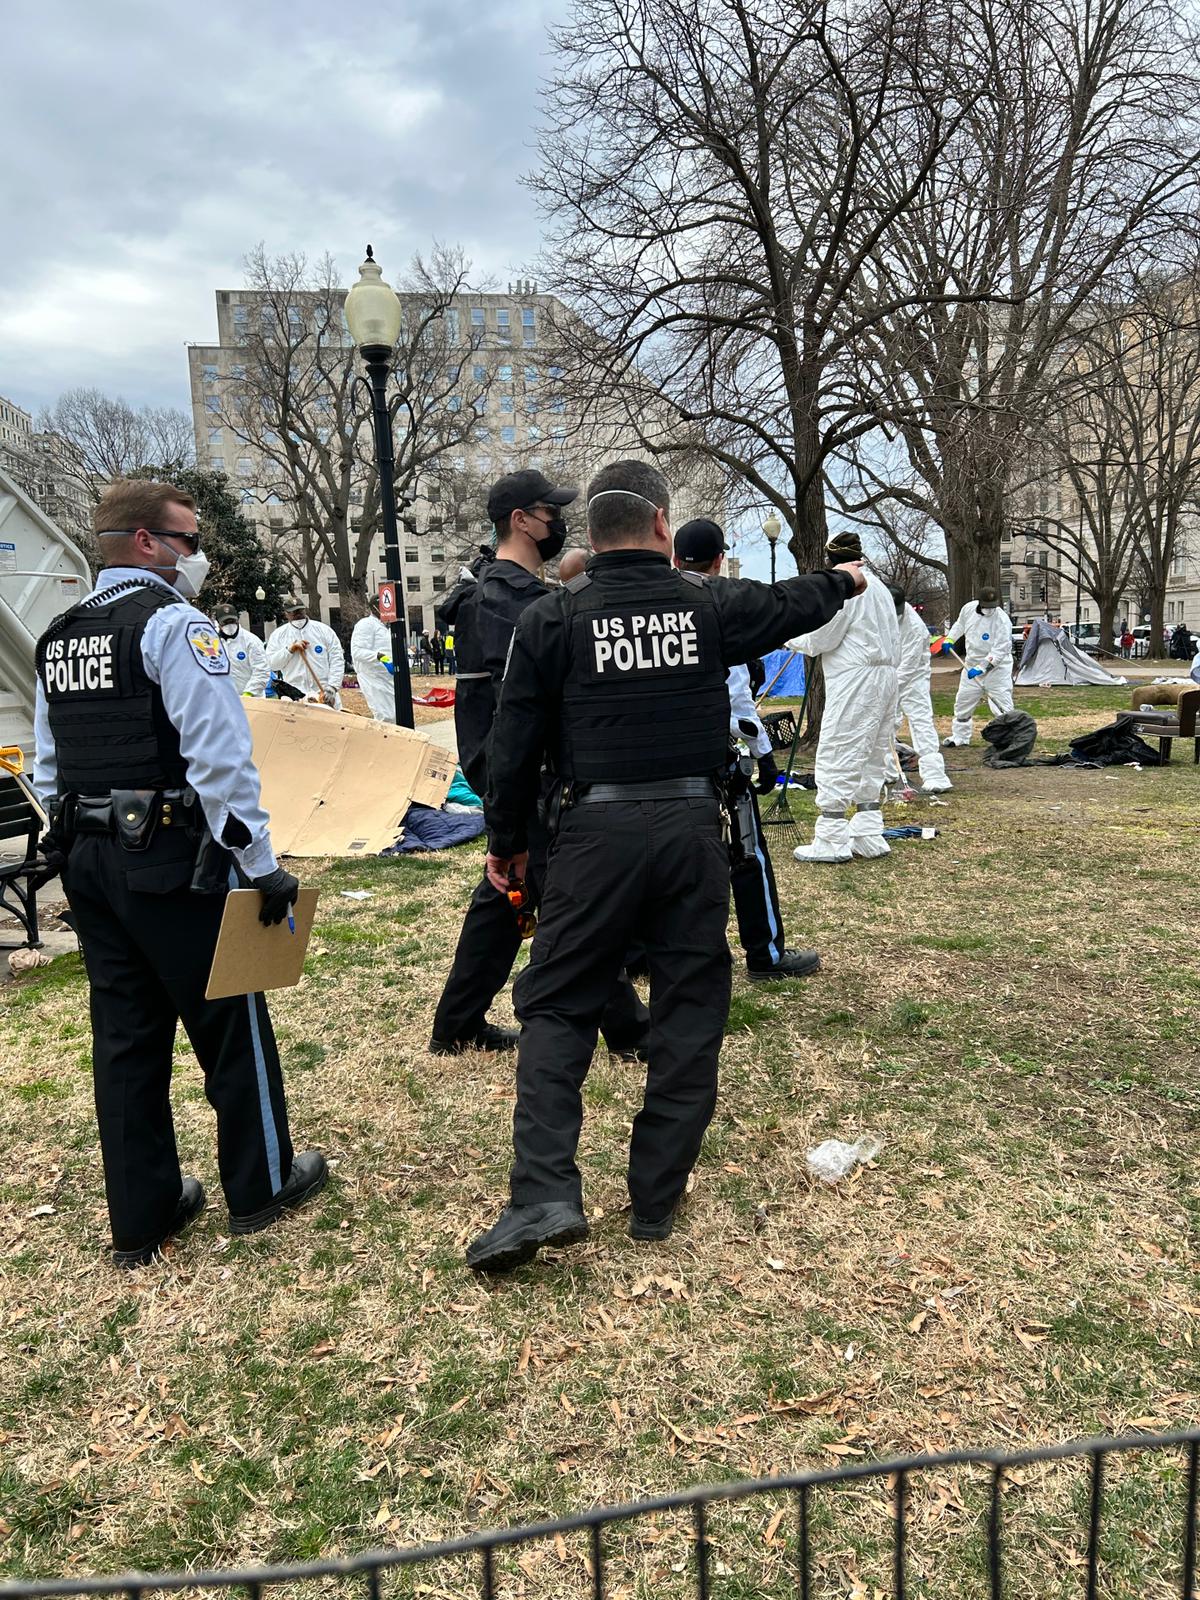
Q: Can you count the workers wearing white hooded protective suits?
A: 6